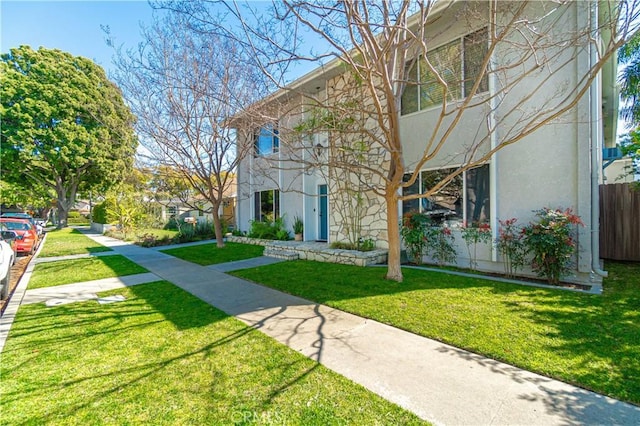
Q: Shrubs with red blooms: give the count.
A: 5